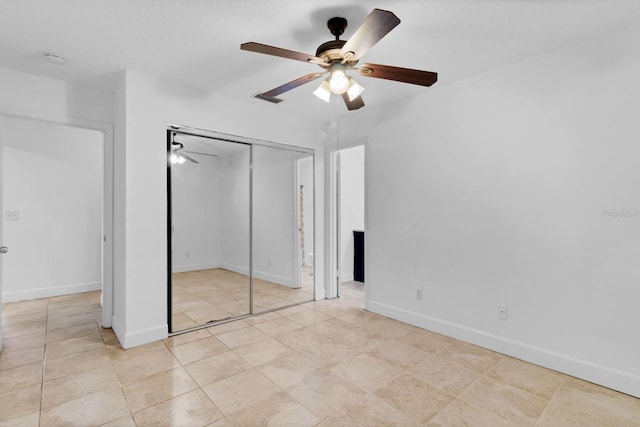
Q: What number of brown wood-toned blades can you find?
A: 5